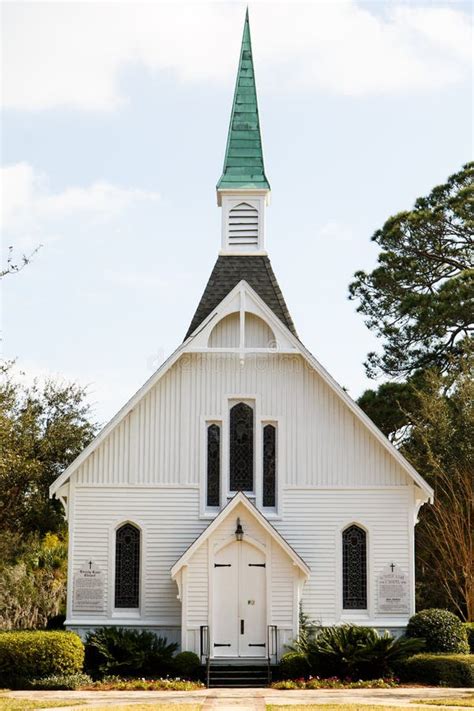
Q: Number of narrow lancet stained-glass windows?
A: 5